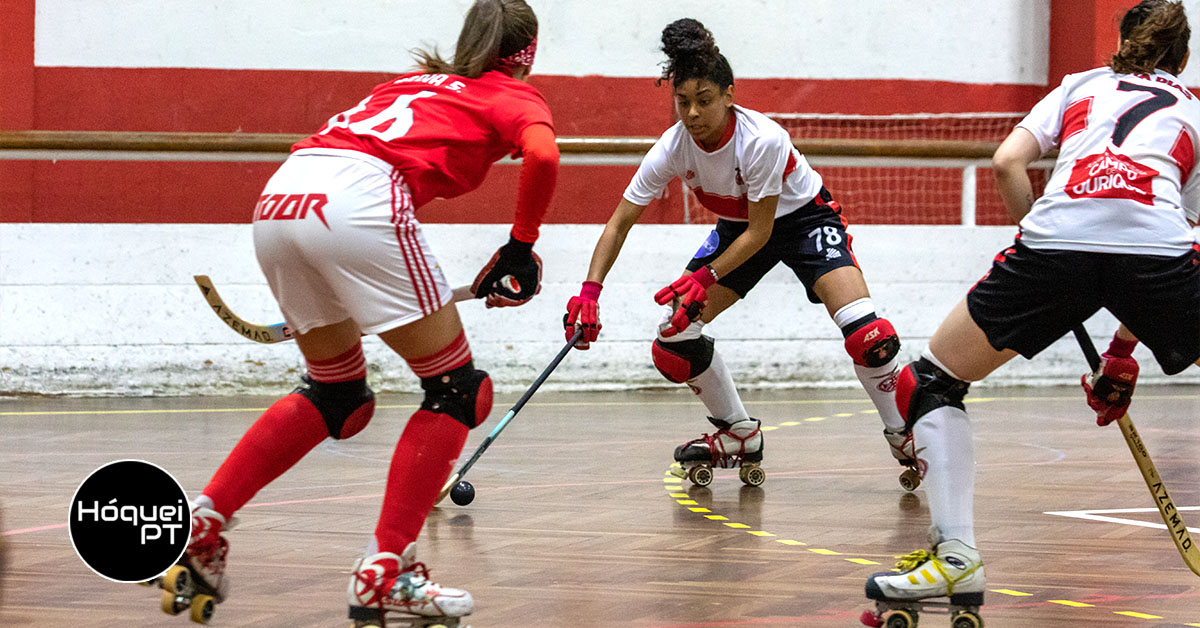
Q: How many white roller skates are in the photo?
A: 5